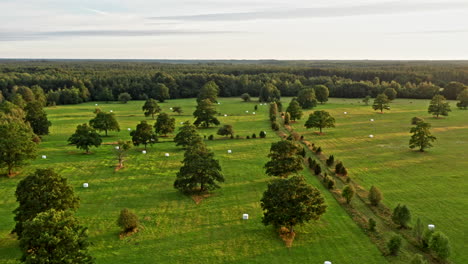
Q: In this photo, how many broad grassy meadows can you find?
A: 2